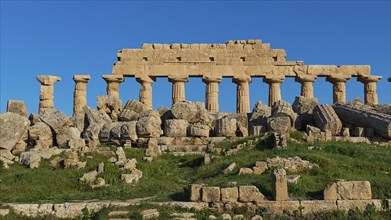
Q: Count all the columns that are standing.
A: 11